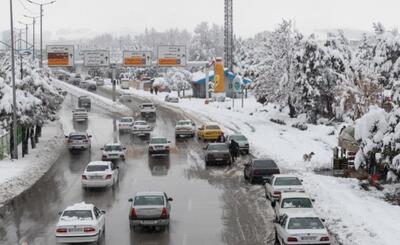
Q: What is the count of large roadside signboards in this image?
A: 4